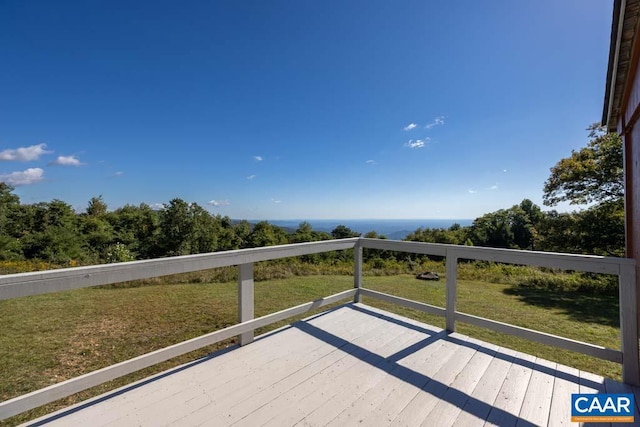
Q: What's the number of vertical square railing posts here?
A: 4